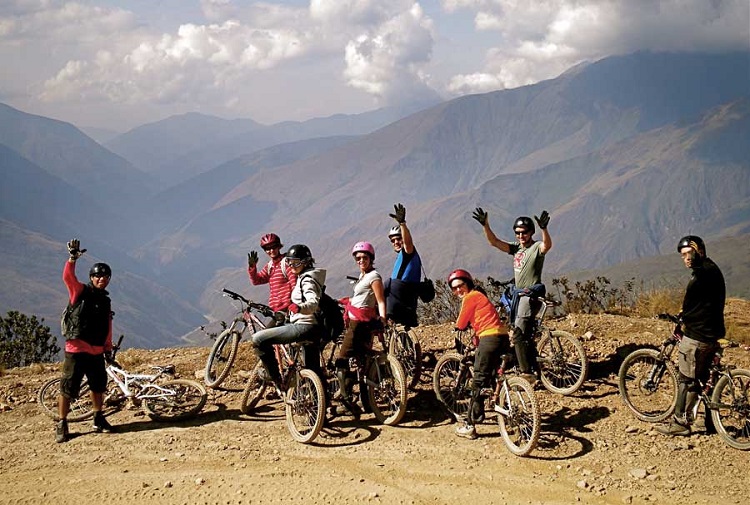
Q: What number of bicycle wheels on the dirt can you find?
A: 12